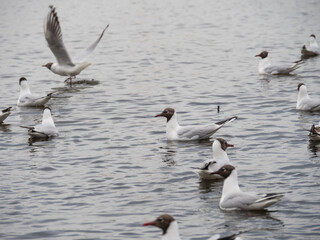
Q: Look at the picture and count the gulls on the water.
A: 11